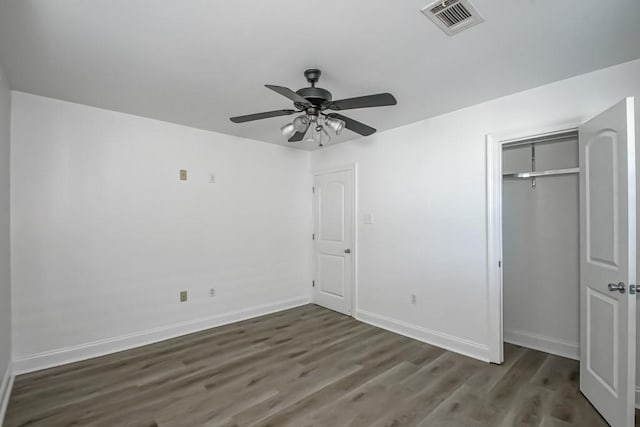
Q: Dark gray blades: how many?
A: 5